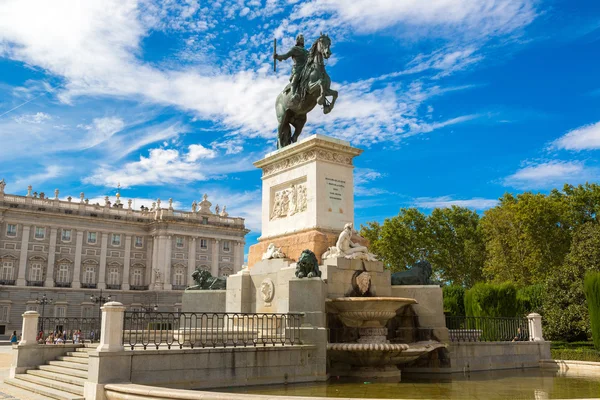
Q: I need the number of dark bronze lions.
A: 3